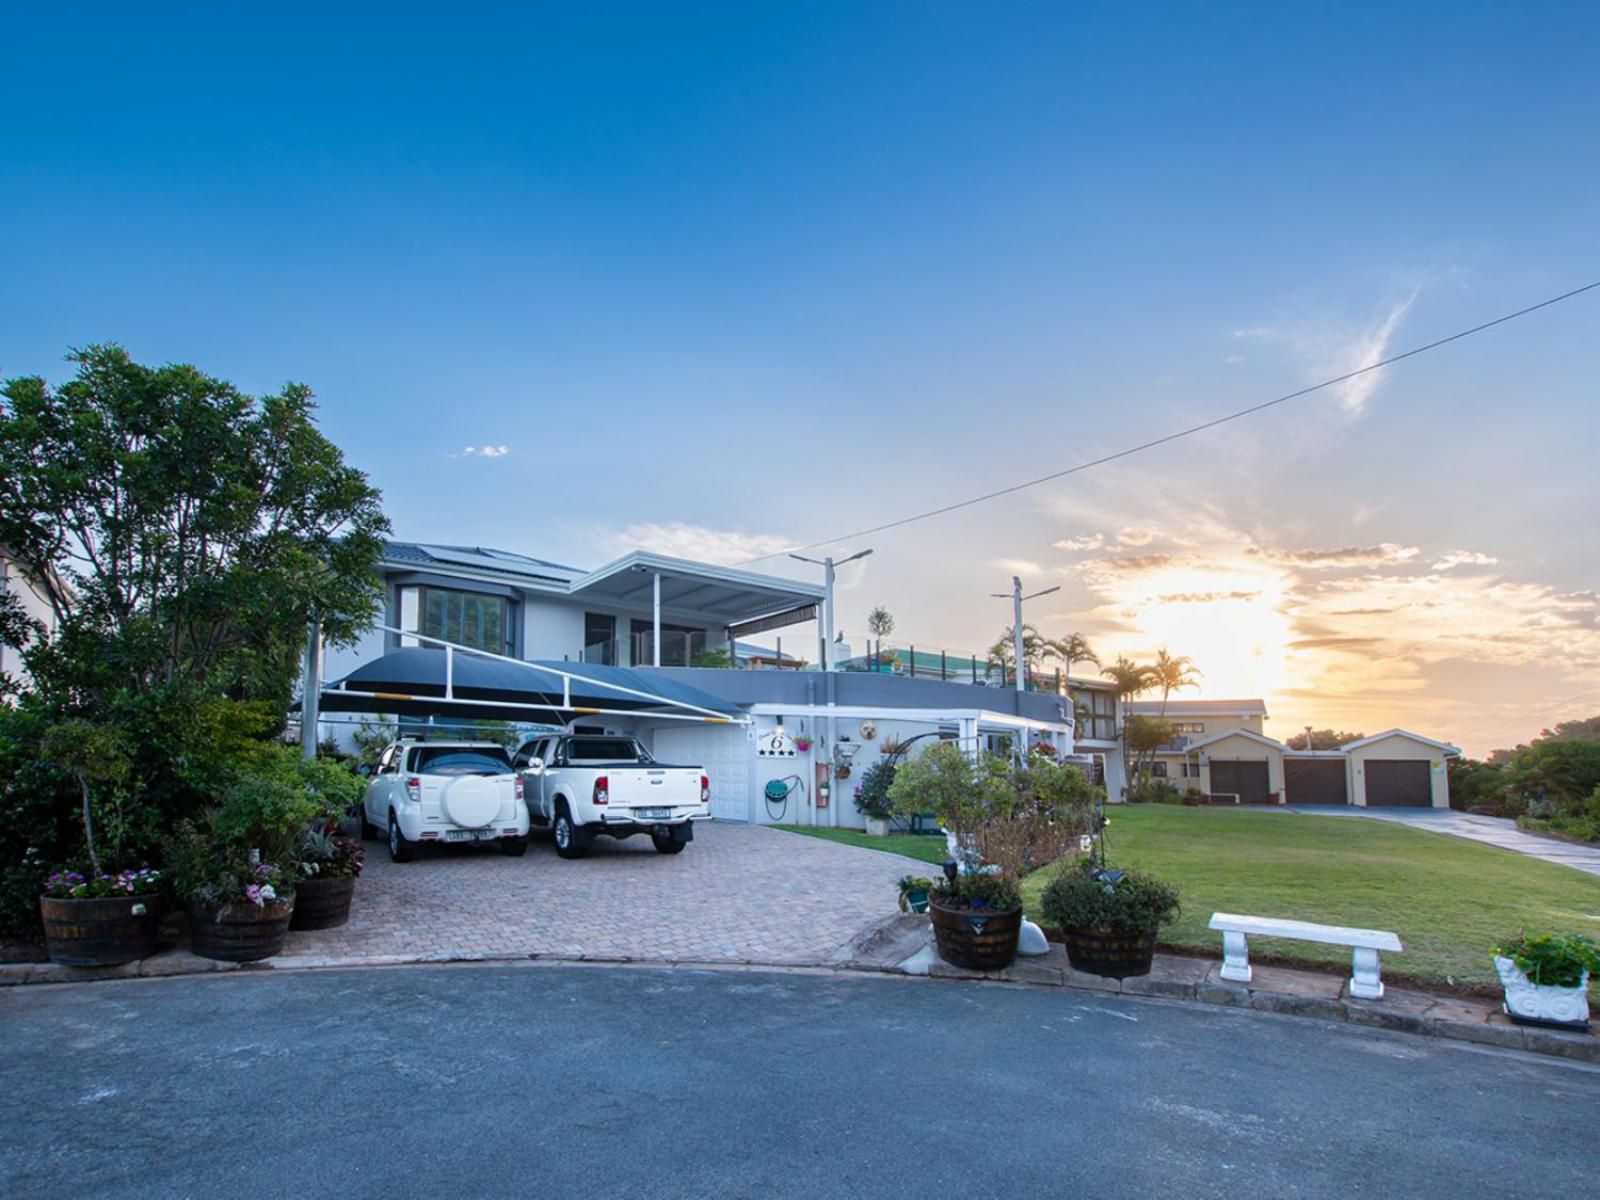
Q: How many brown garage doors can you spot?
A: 3